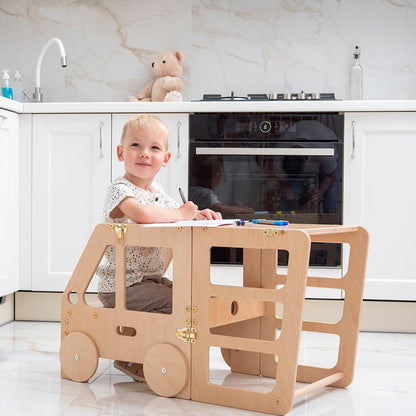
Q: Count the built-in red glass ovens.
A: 0